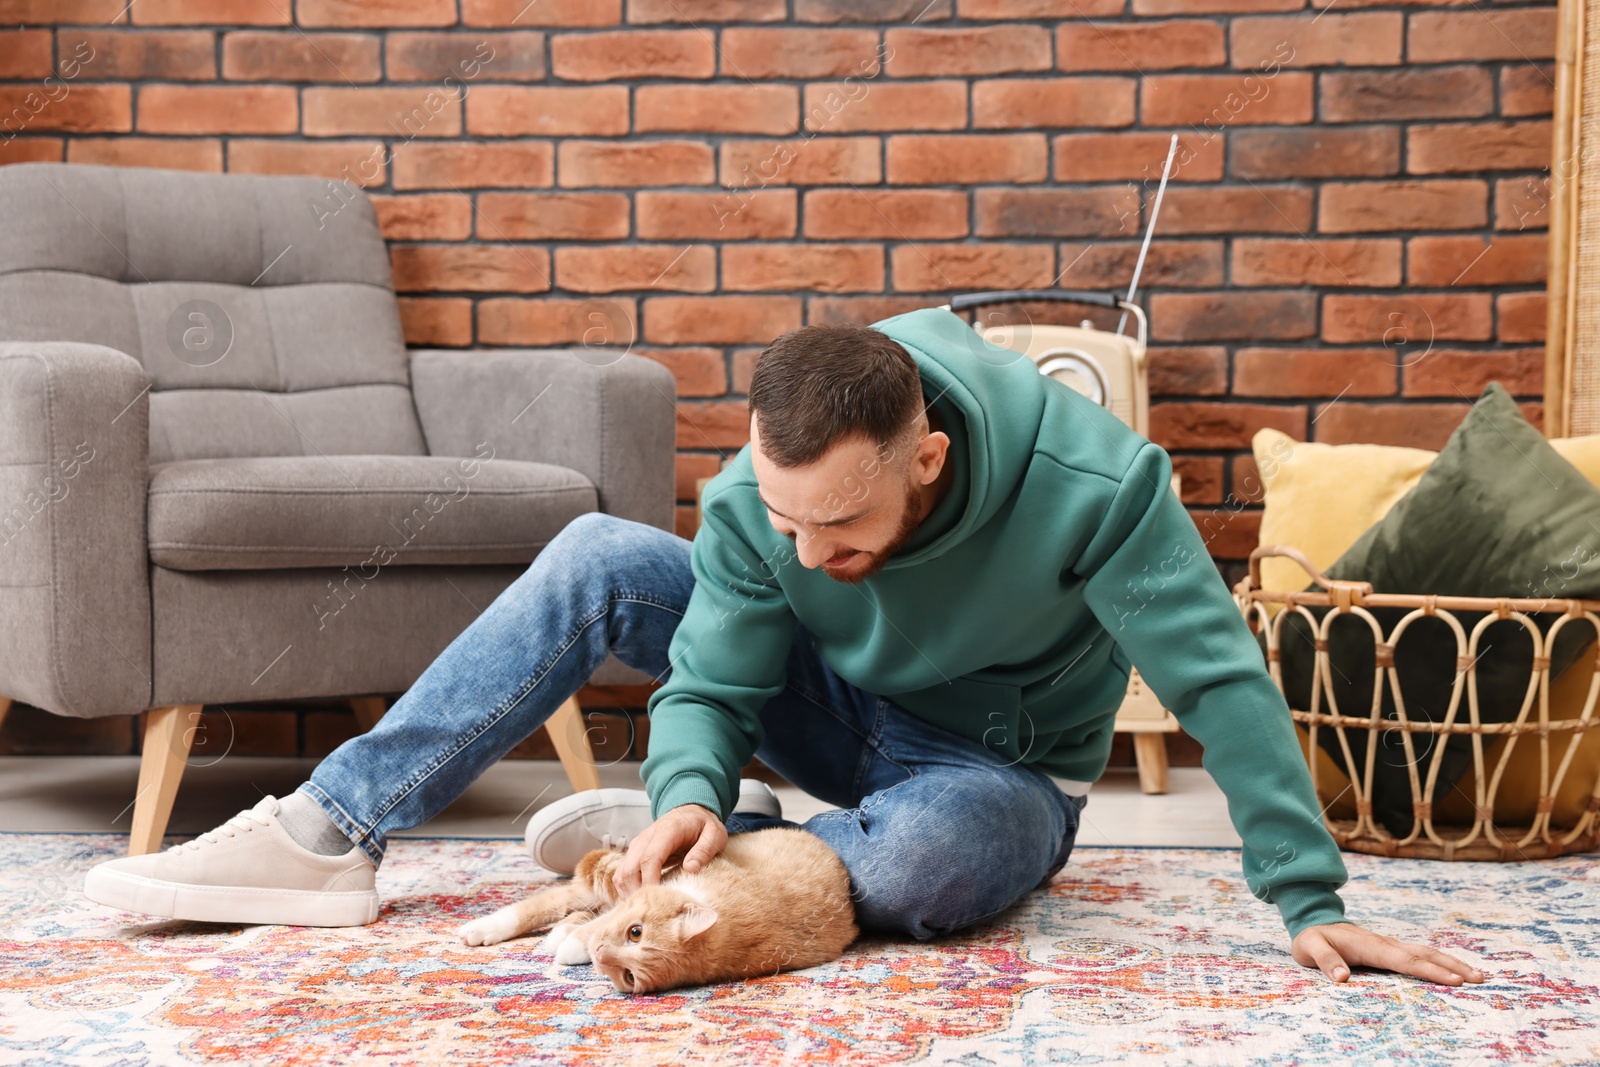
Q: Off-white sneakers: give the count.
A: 2